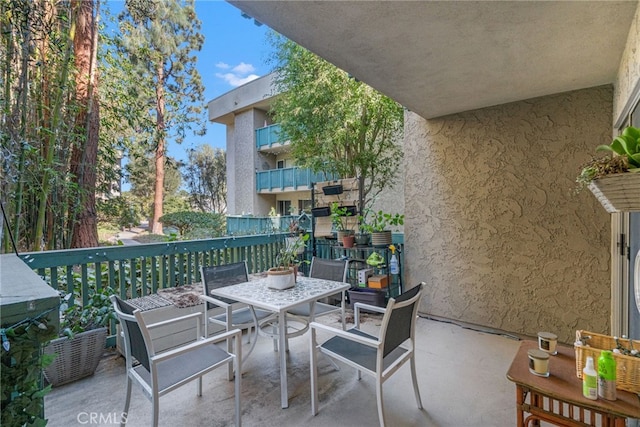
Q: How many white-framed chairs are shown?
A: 4